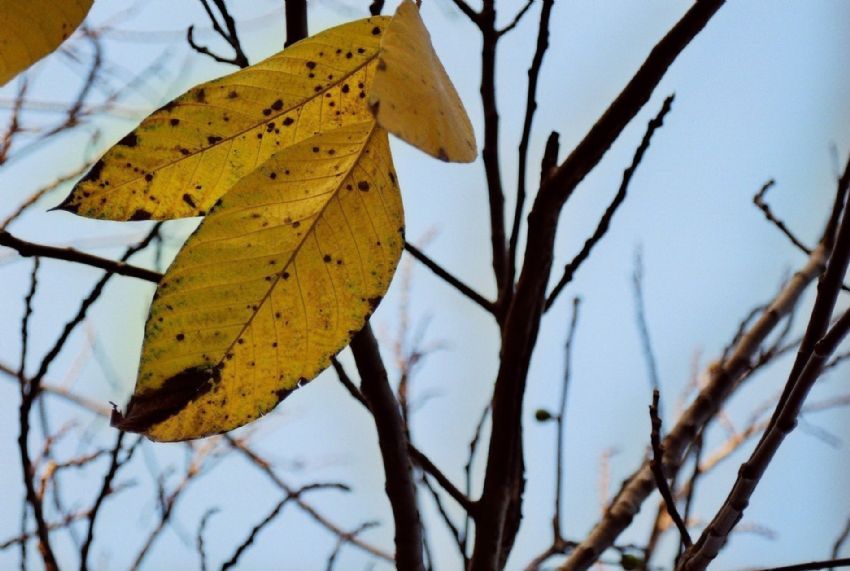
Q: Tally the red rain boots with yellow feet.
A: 0